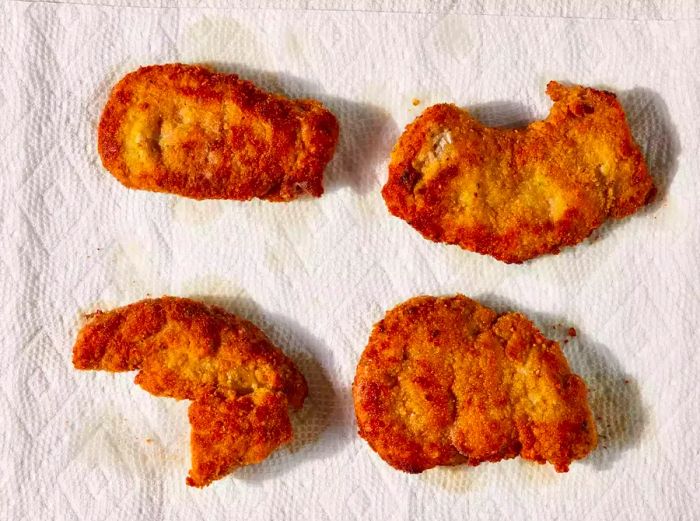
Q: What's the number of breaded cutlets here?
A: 4